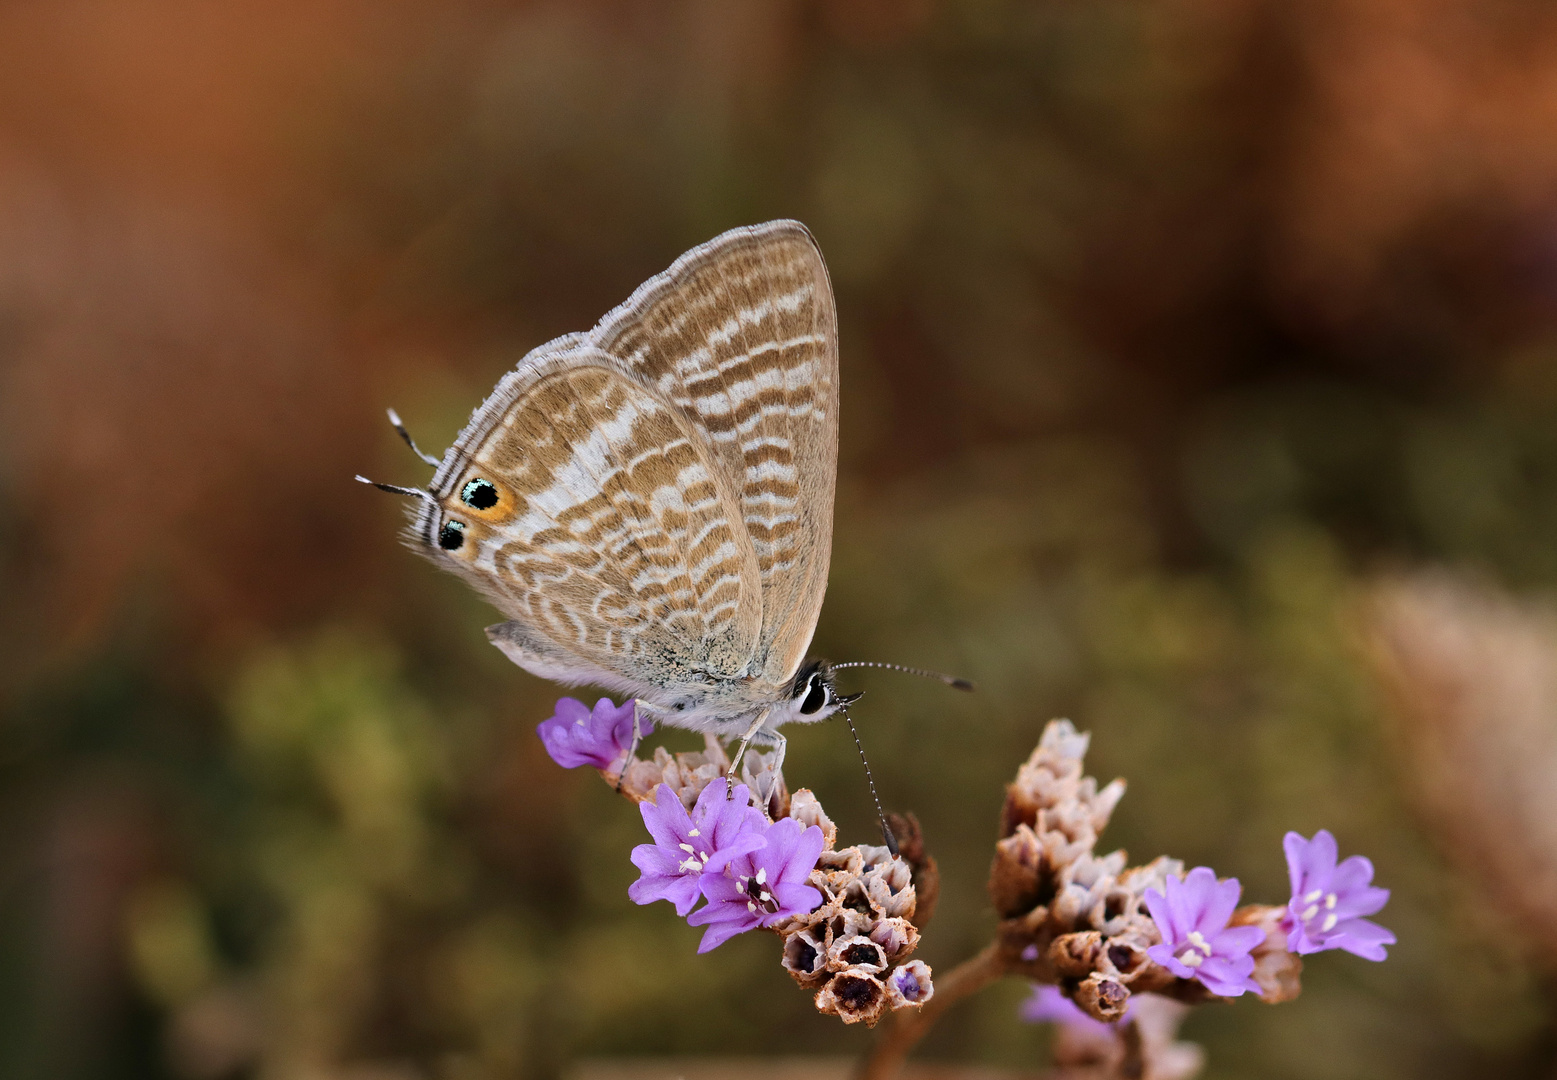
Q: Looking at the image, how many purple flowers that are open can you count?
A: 5